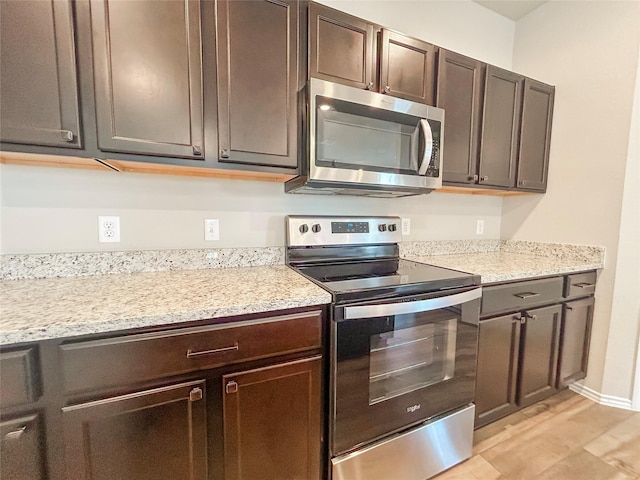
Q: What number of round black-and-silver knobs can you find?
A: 4